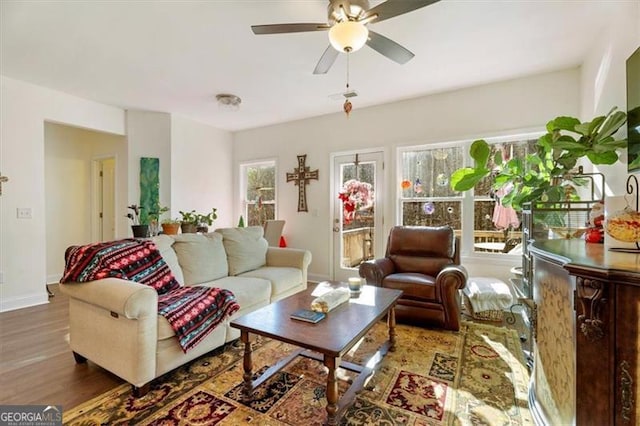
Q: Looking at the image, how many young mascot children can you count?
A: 0